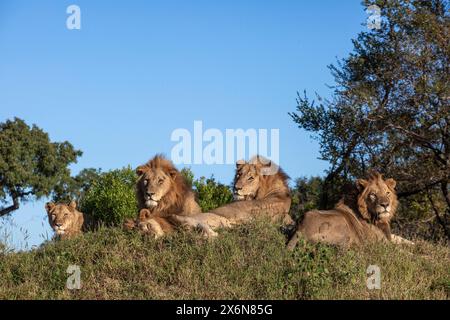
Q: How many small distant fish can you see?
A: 0